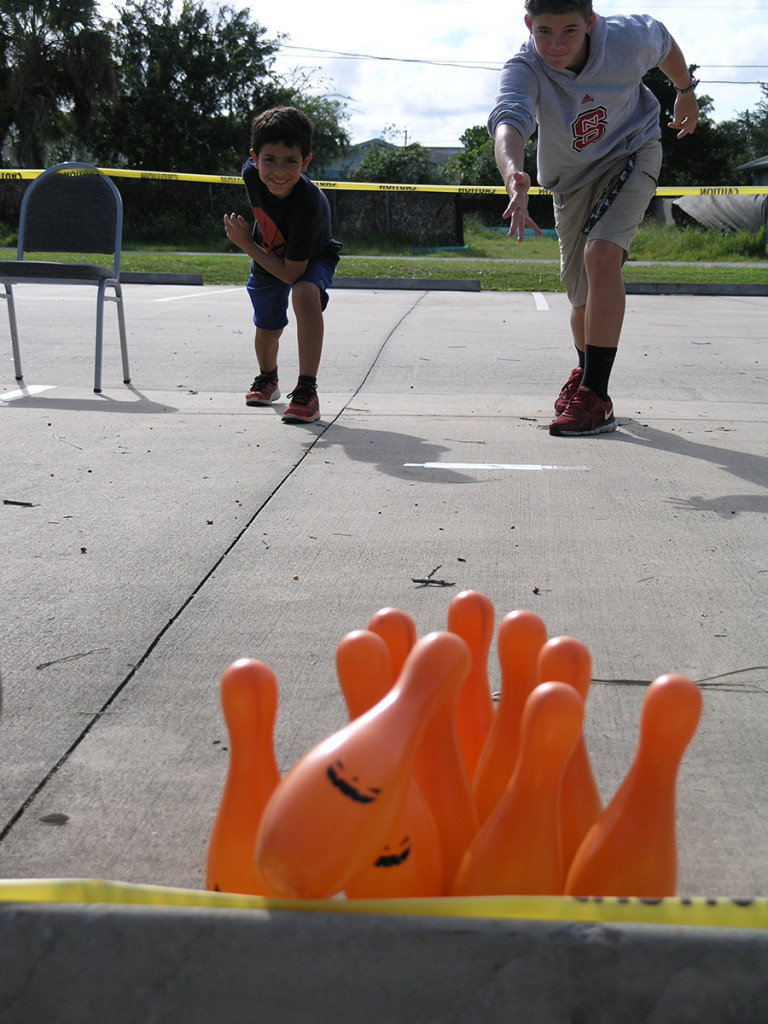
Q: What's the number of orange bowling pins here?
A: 10